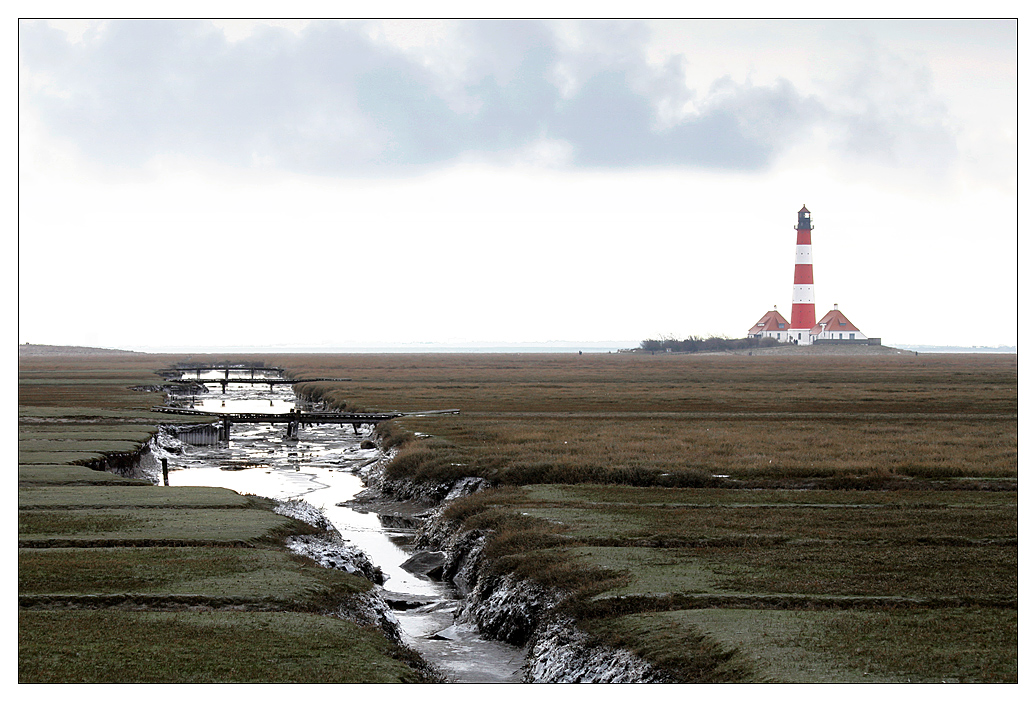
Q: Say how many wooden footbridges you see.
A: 3